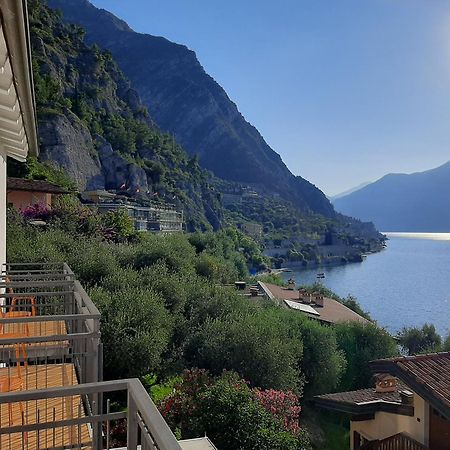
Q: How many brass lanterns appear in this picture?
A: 0